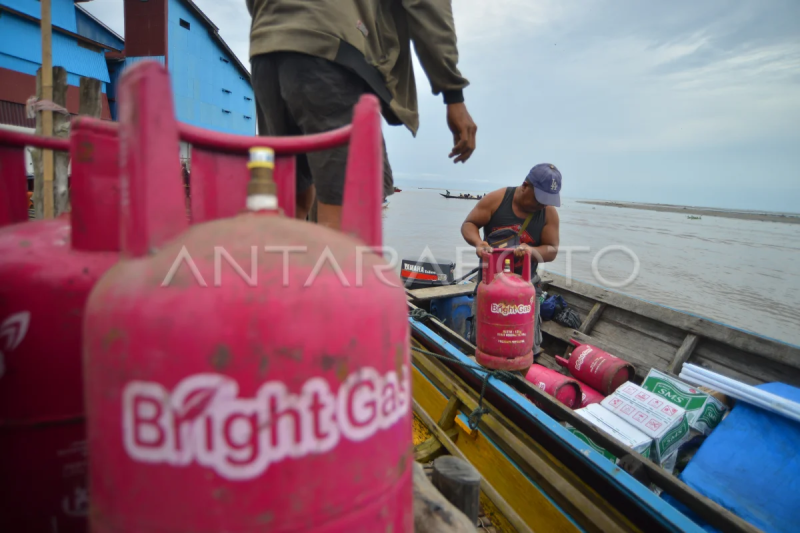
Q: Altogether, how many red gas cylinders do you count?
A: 6